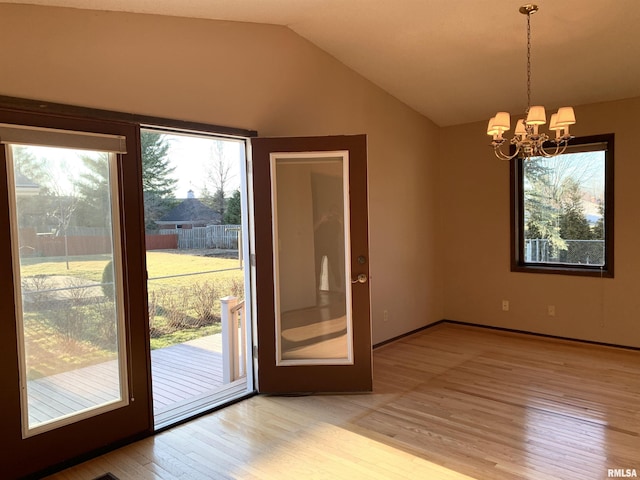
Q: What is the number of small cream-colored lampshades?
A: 6